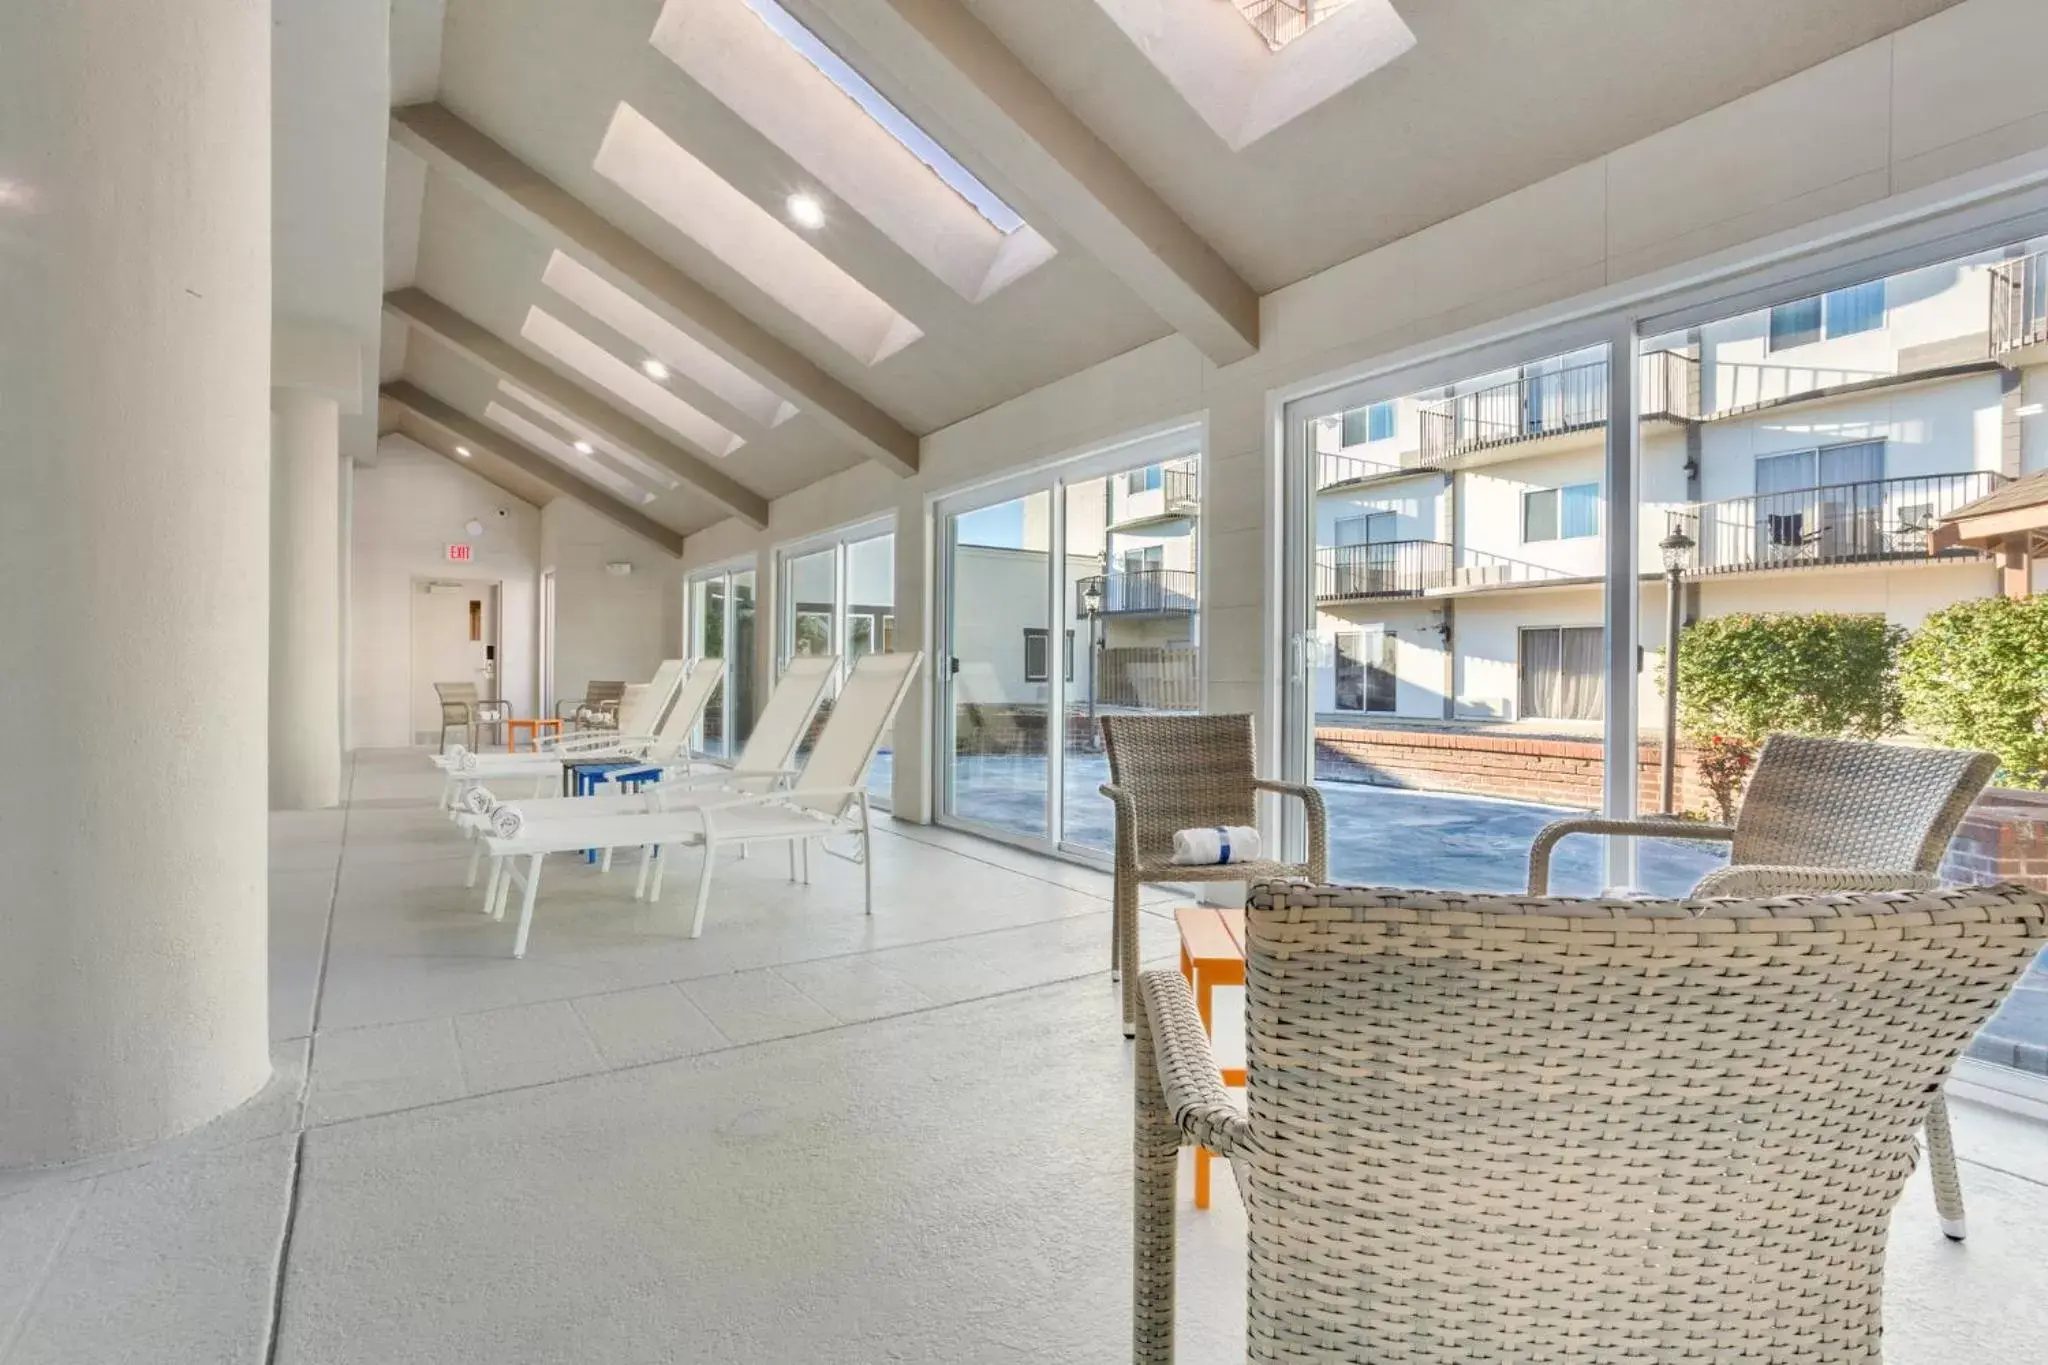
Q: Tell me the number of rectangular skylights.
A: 7